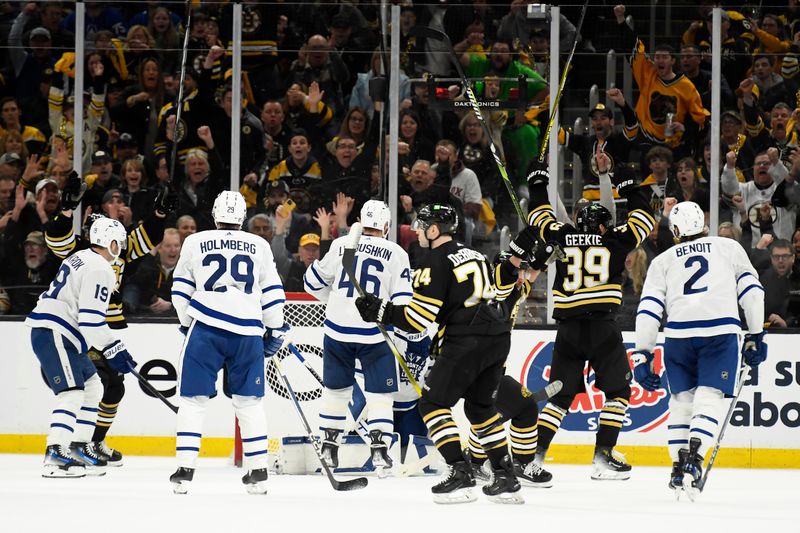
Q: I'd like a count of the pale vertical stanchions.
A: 5